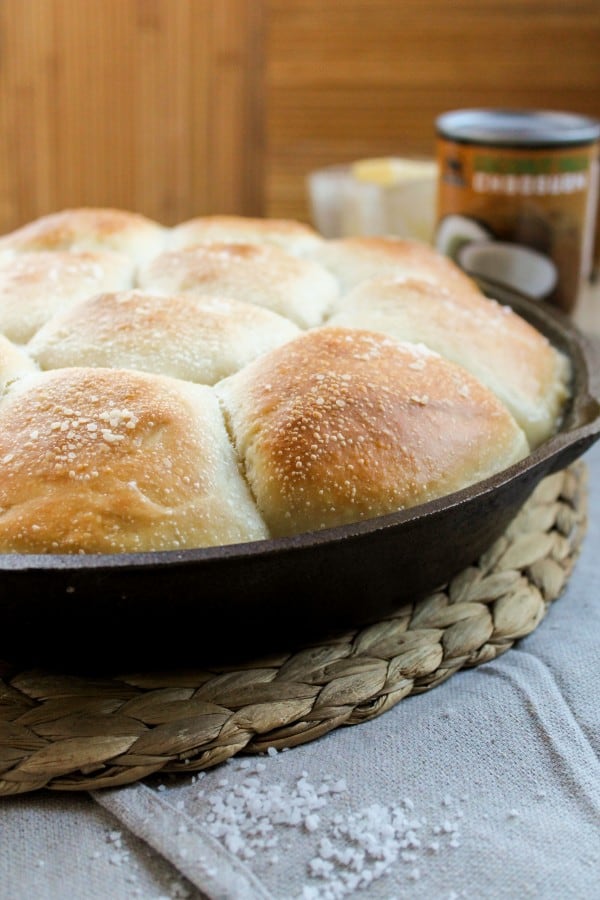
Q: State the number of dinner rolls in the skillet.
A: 10